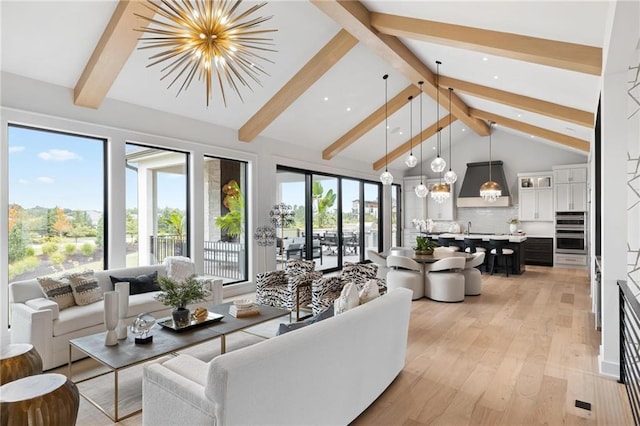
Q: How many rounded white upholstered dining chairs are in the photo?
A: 6